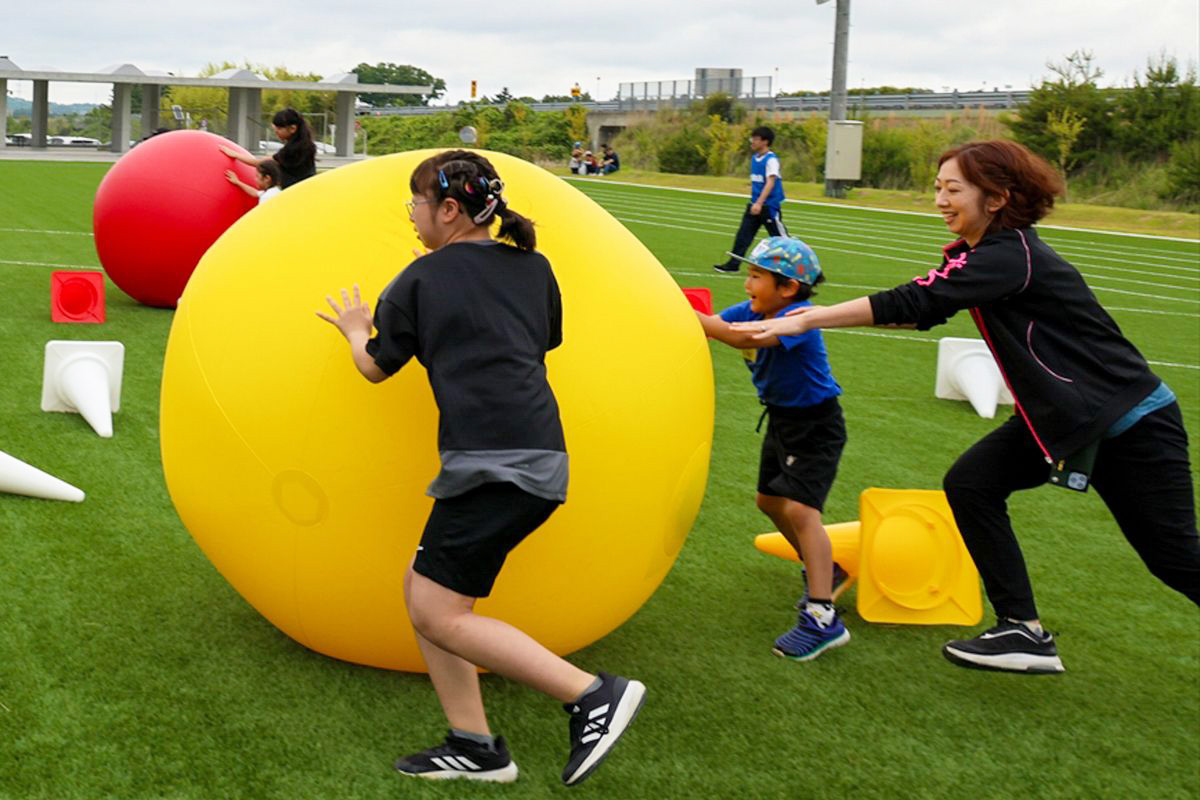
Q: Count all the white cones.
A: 3